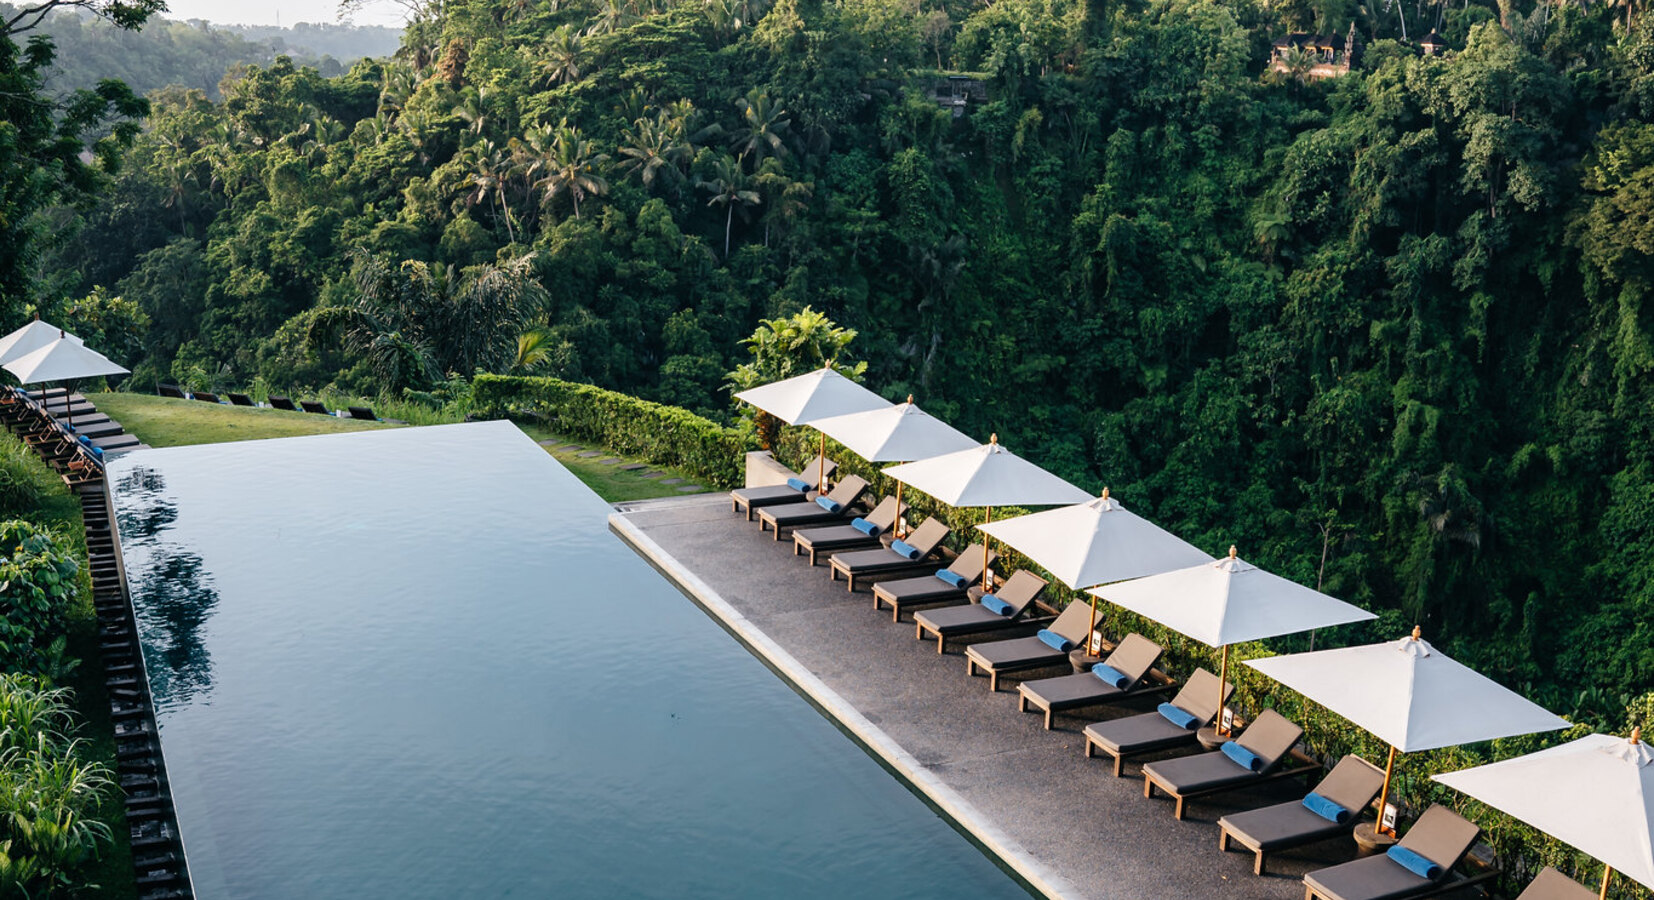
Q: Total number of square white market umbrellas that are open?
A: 9